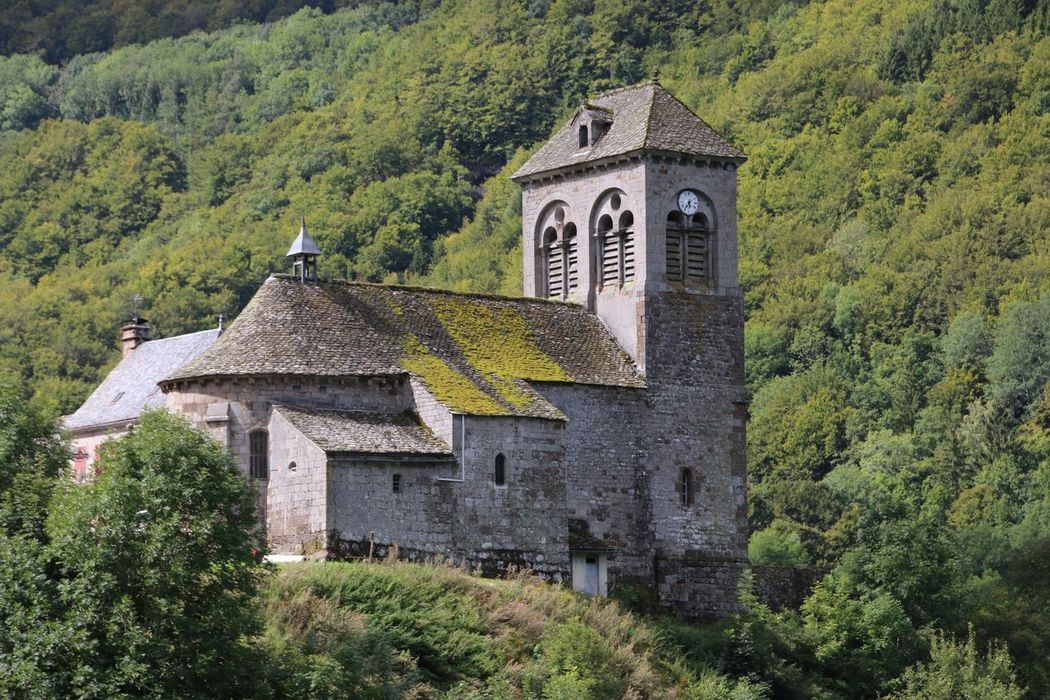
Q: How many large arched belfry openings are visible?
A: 3